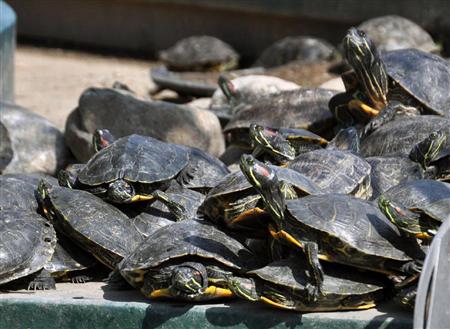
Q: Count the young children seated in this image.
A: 0